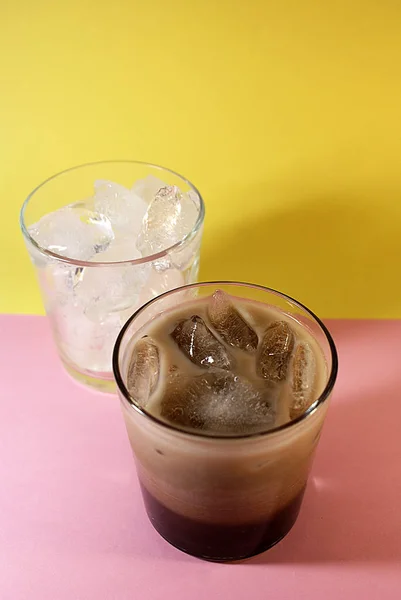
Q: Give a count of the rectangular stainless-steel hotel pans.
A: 0